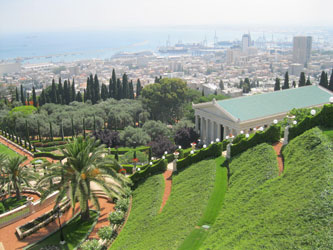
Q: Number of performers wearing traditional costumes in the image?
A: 0